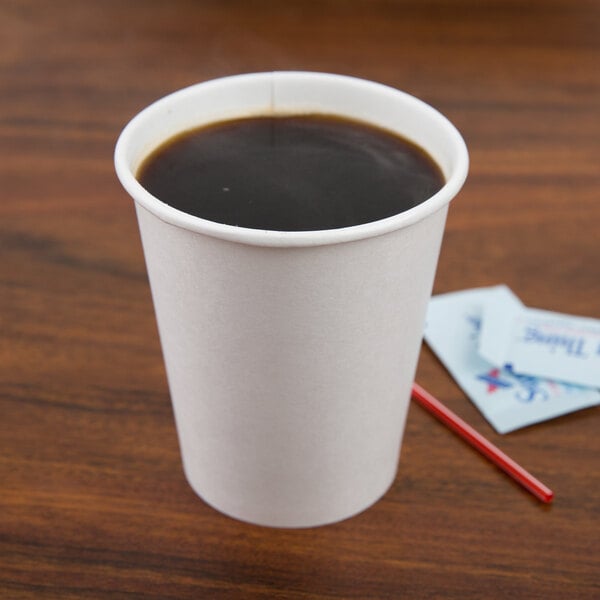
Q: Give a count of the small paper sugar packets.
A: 2